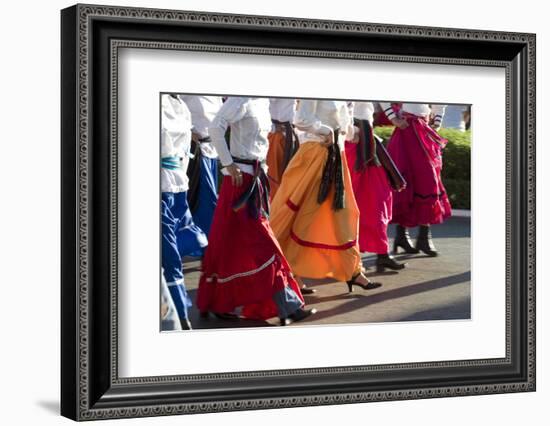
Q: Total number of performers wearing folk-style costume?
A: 7